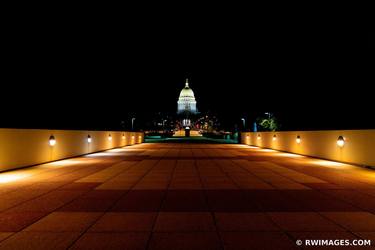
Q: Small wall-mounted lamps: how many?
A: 11